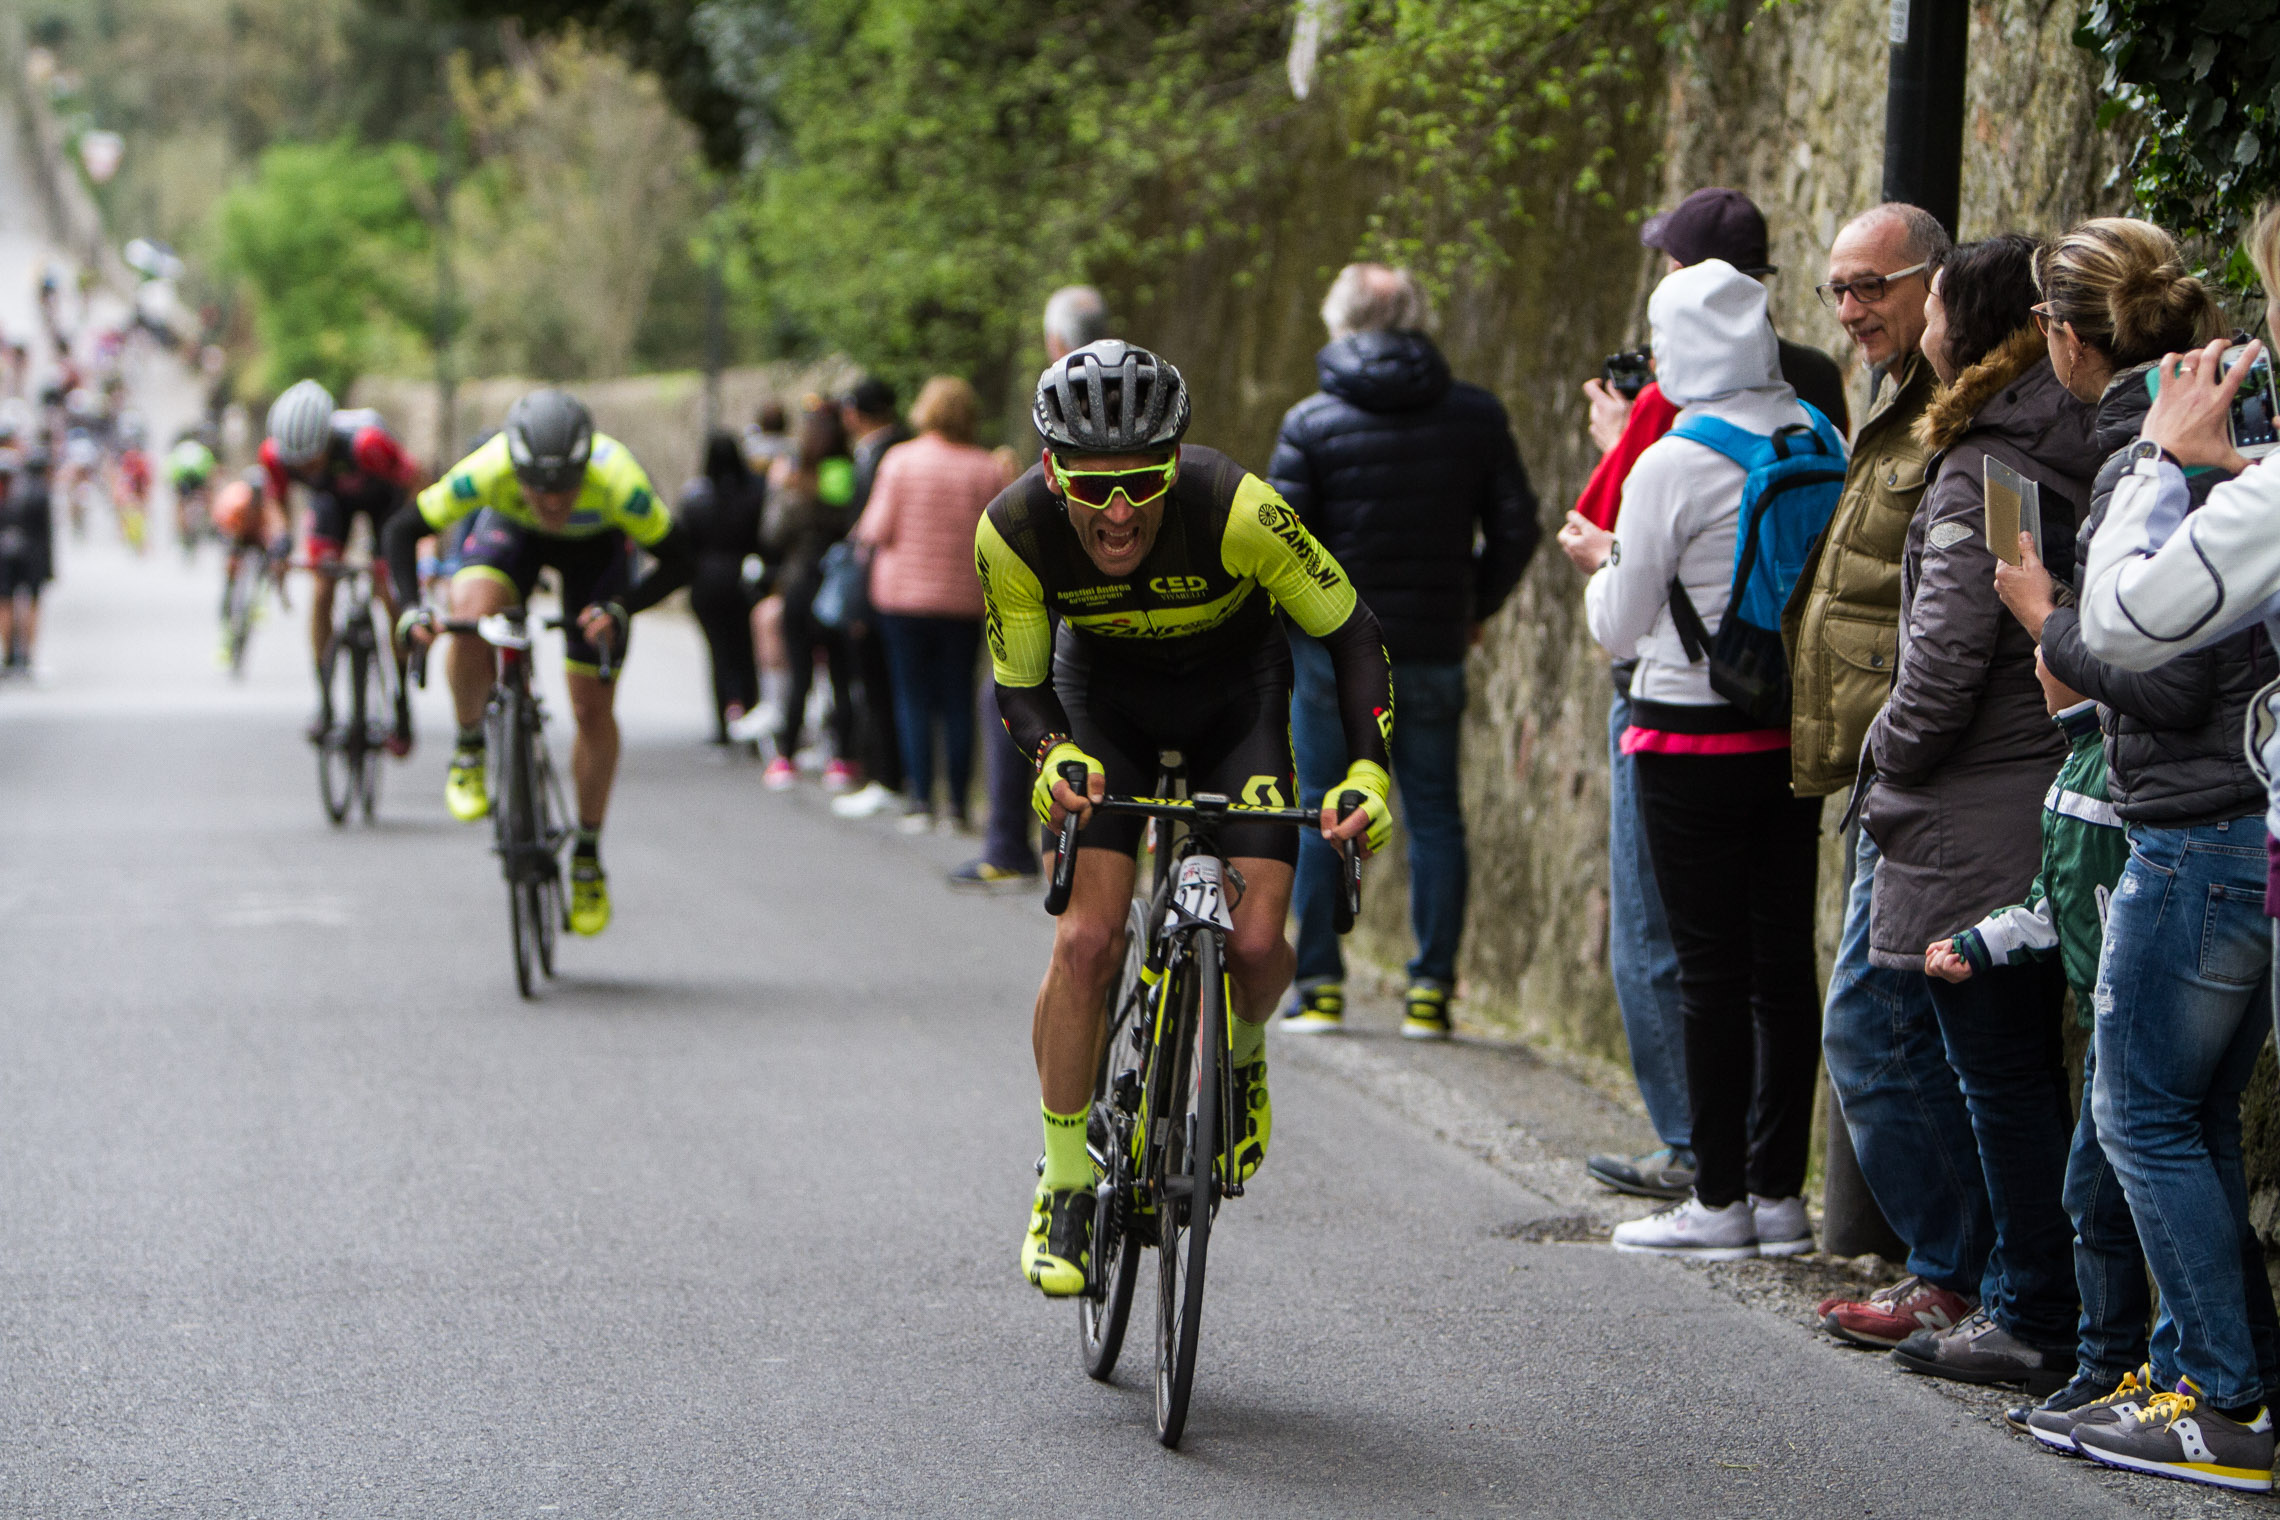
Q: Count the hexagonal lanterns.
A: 0